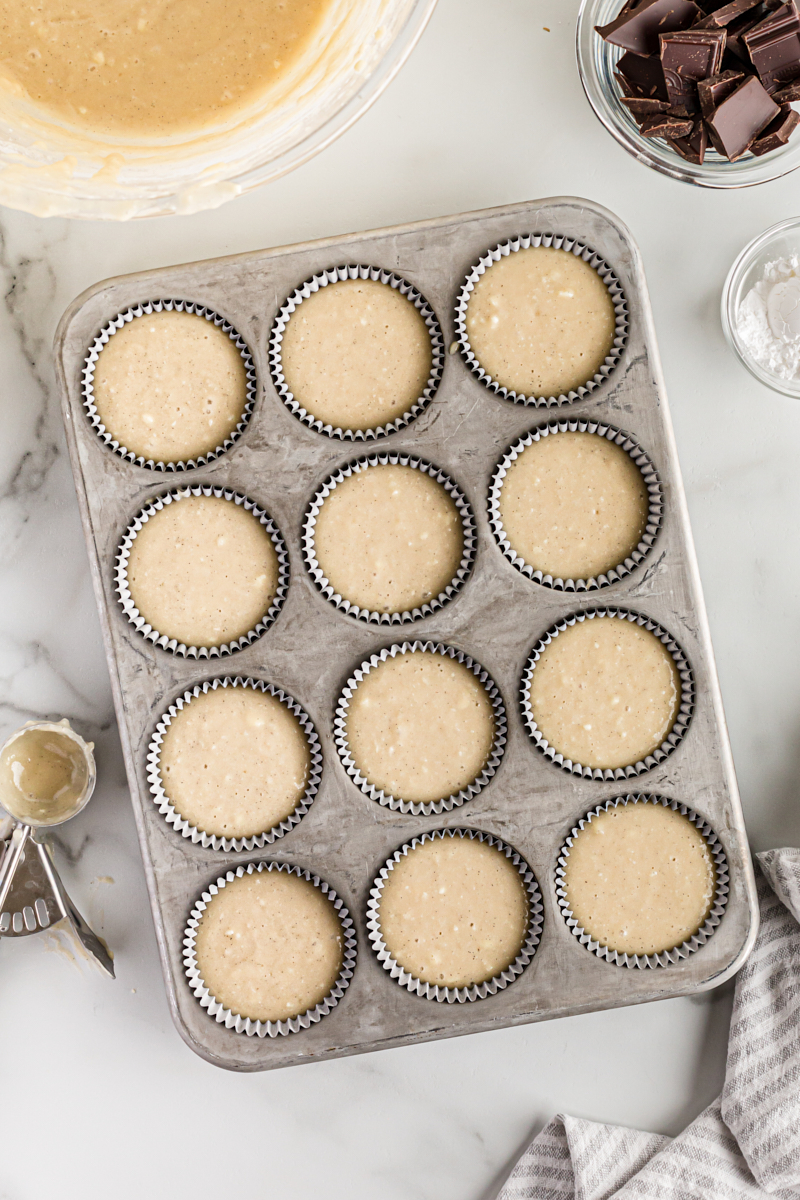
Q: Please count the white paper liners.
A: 12